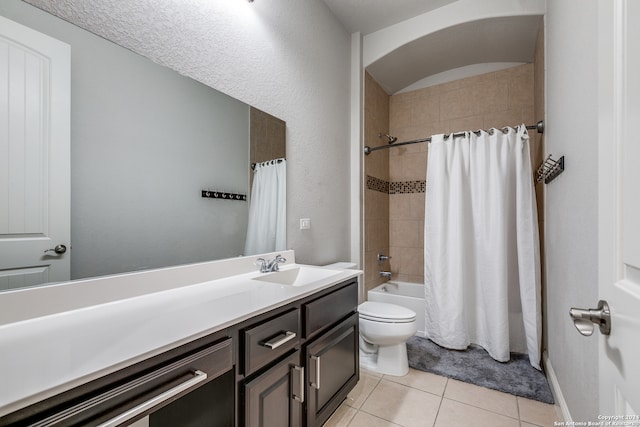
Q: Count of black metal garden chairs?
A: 0